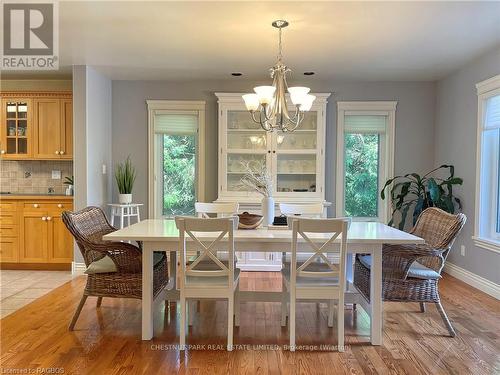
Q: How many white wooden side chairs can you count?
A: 4